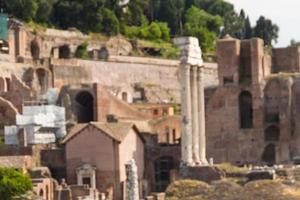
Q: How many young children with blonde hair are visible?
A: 0